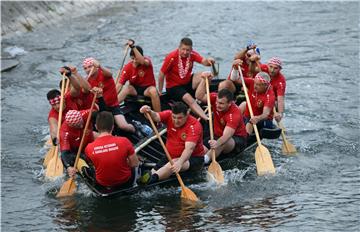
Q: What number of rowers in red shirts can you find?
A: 12